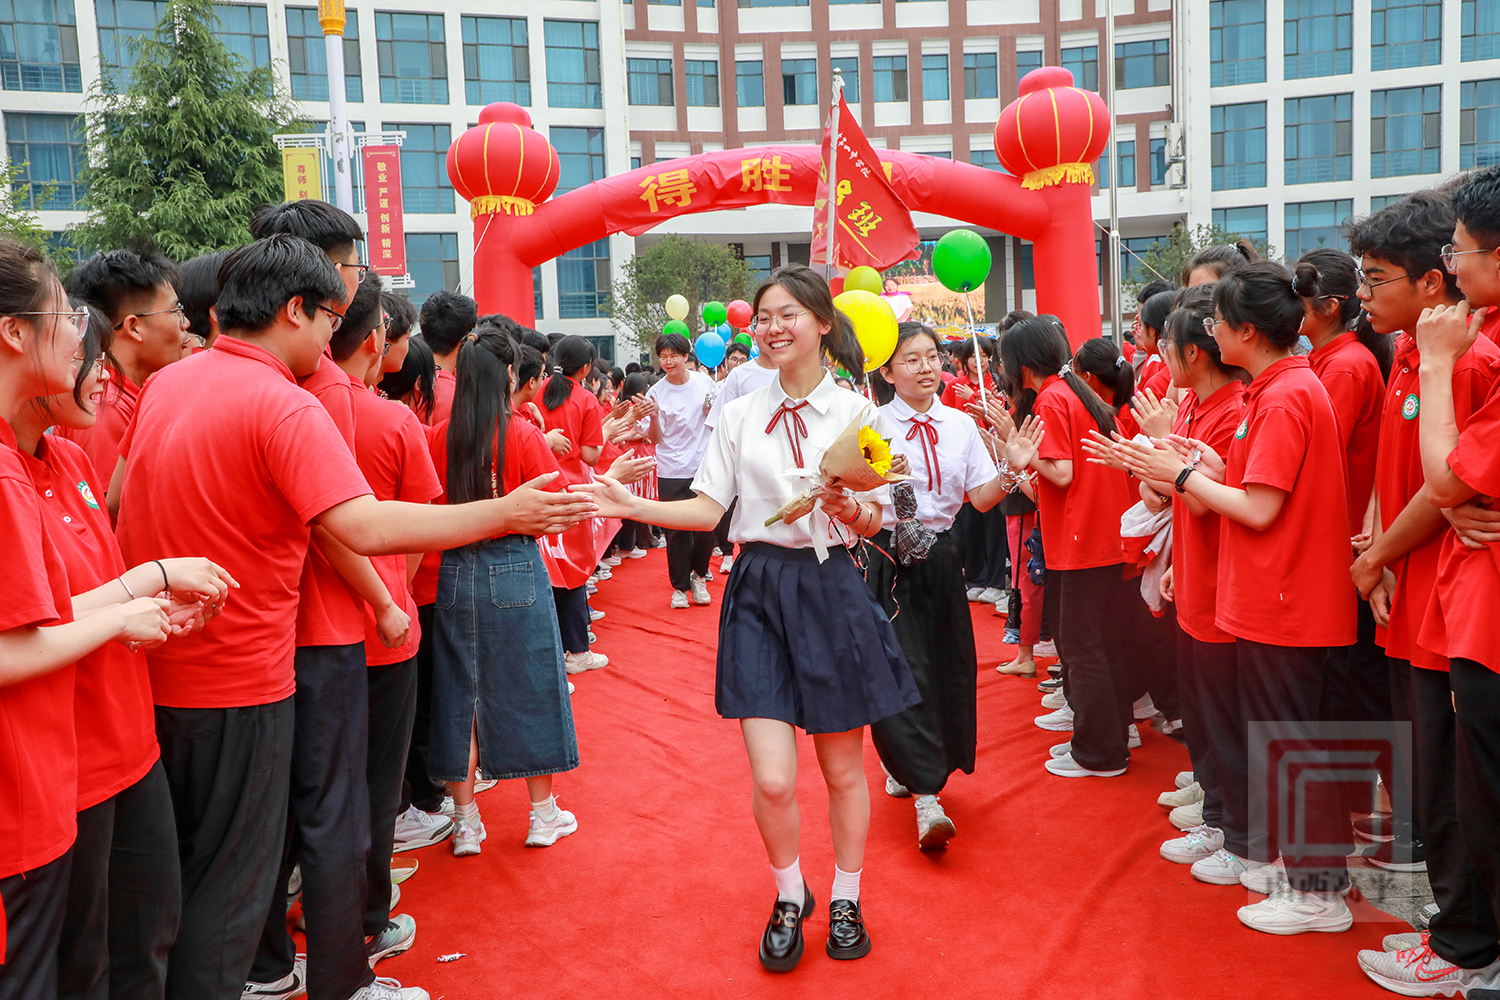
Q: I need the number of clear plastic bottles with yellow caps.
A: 0